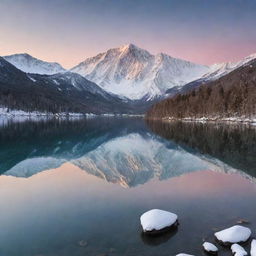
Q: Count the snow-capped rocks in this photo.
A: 6